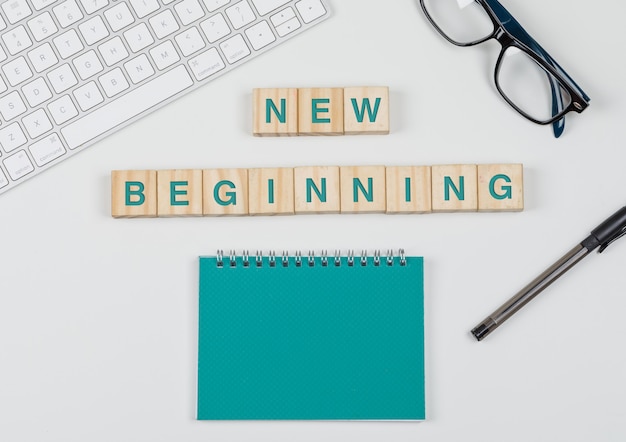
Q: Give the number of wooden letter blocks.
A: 12